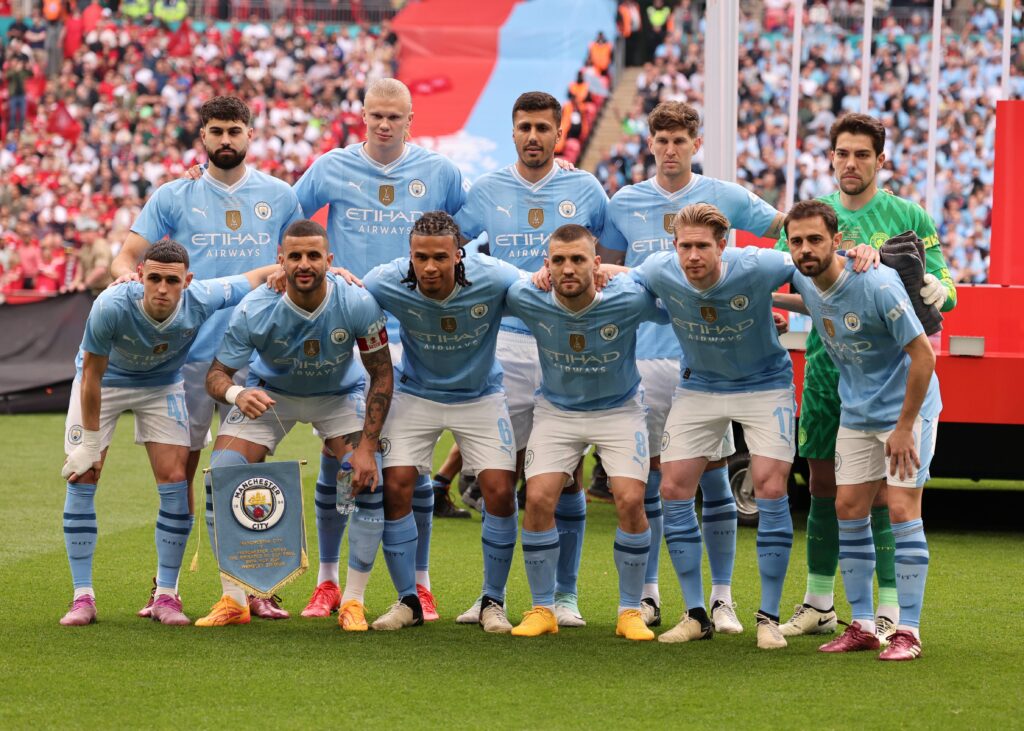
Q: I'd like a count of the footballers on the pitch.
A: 11